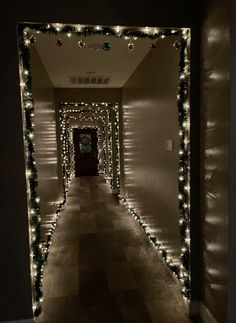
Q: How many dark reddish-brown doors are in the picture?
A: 1